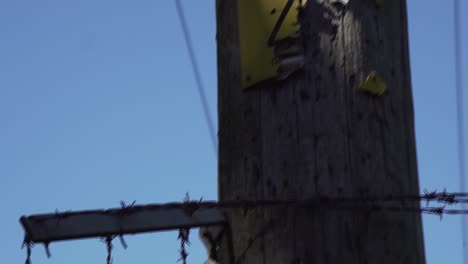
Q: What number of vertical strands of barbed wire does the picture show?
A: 3